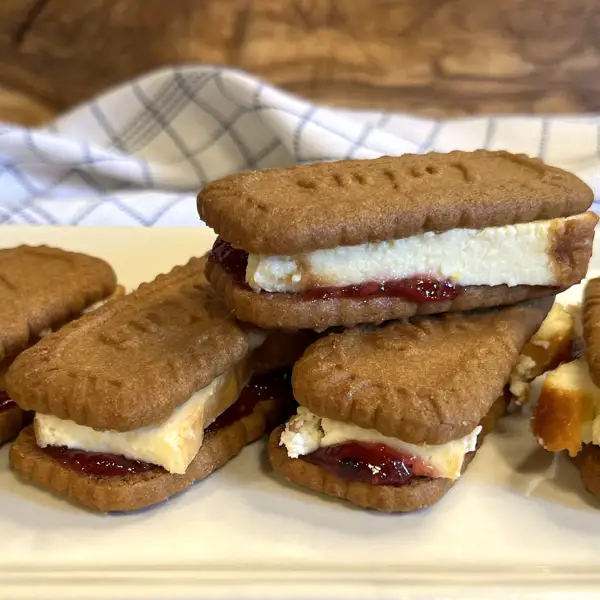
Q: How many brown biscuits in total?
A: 10